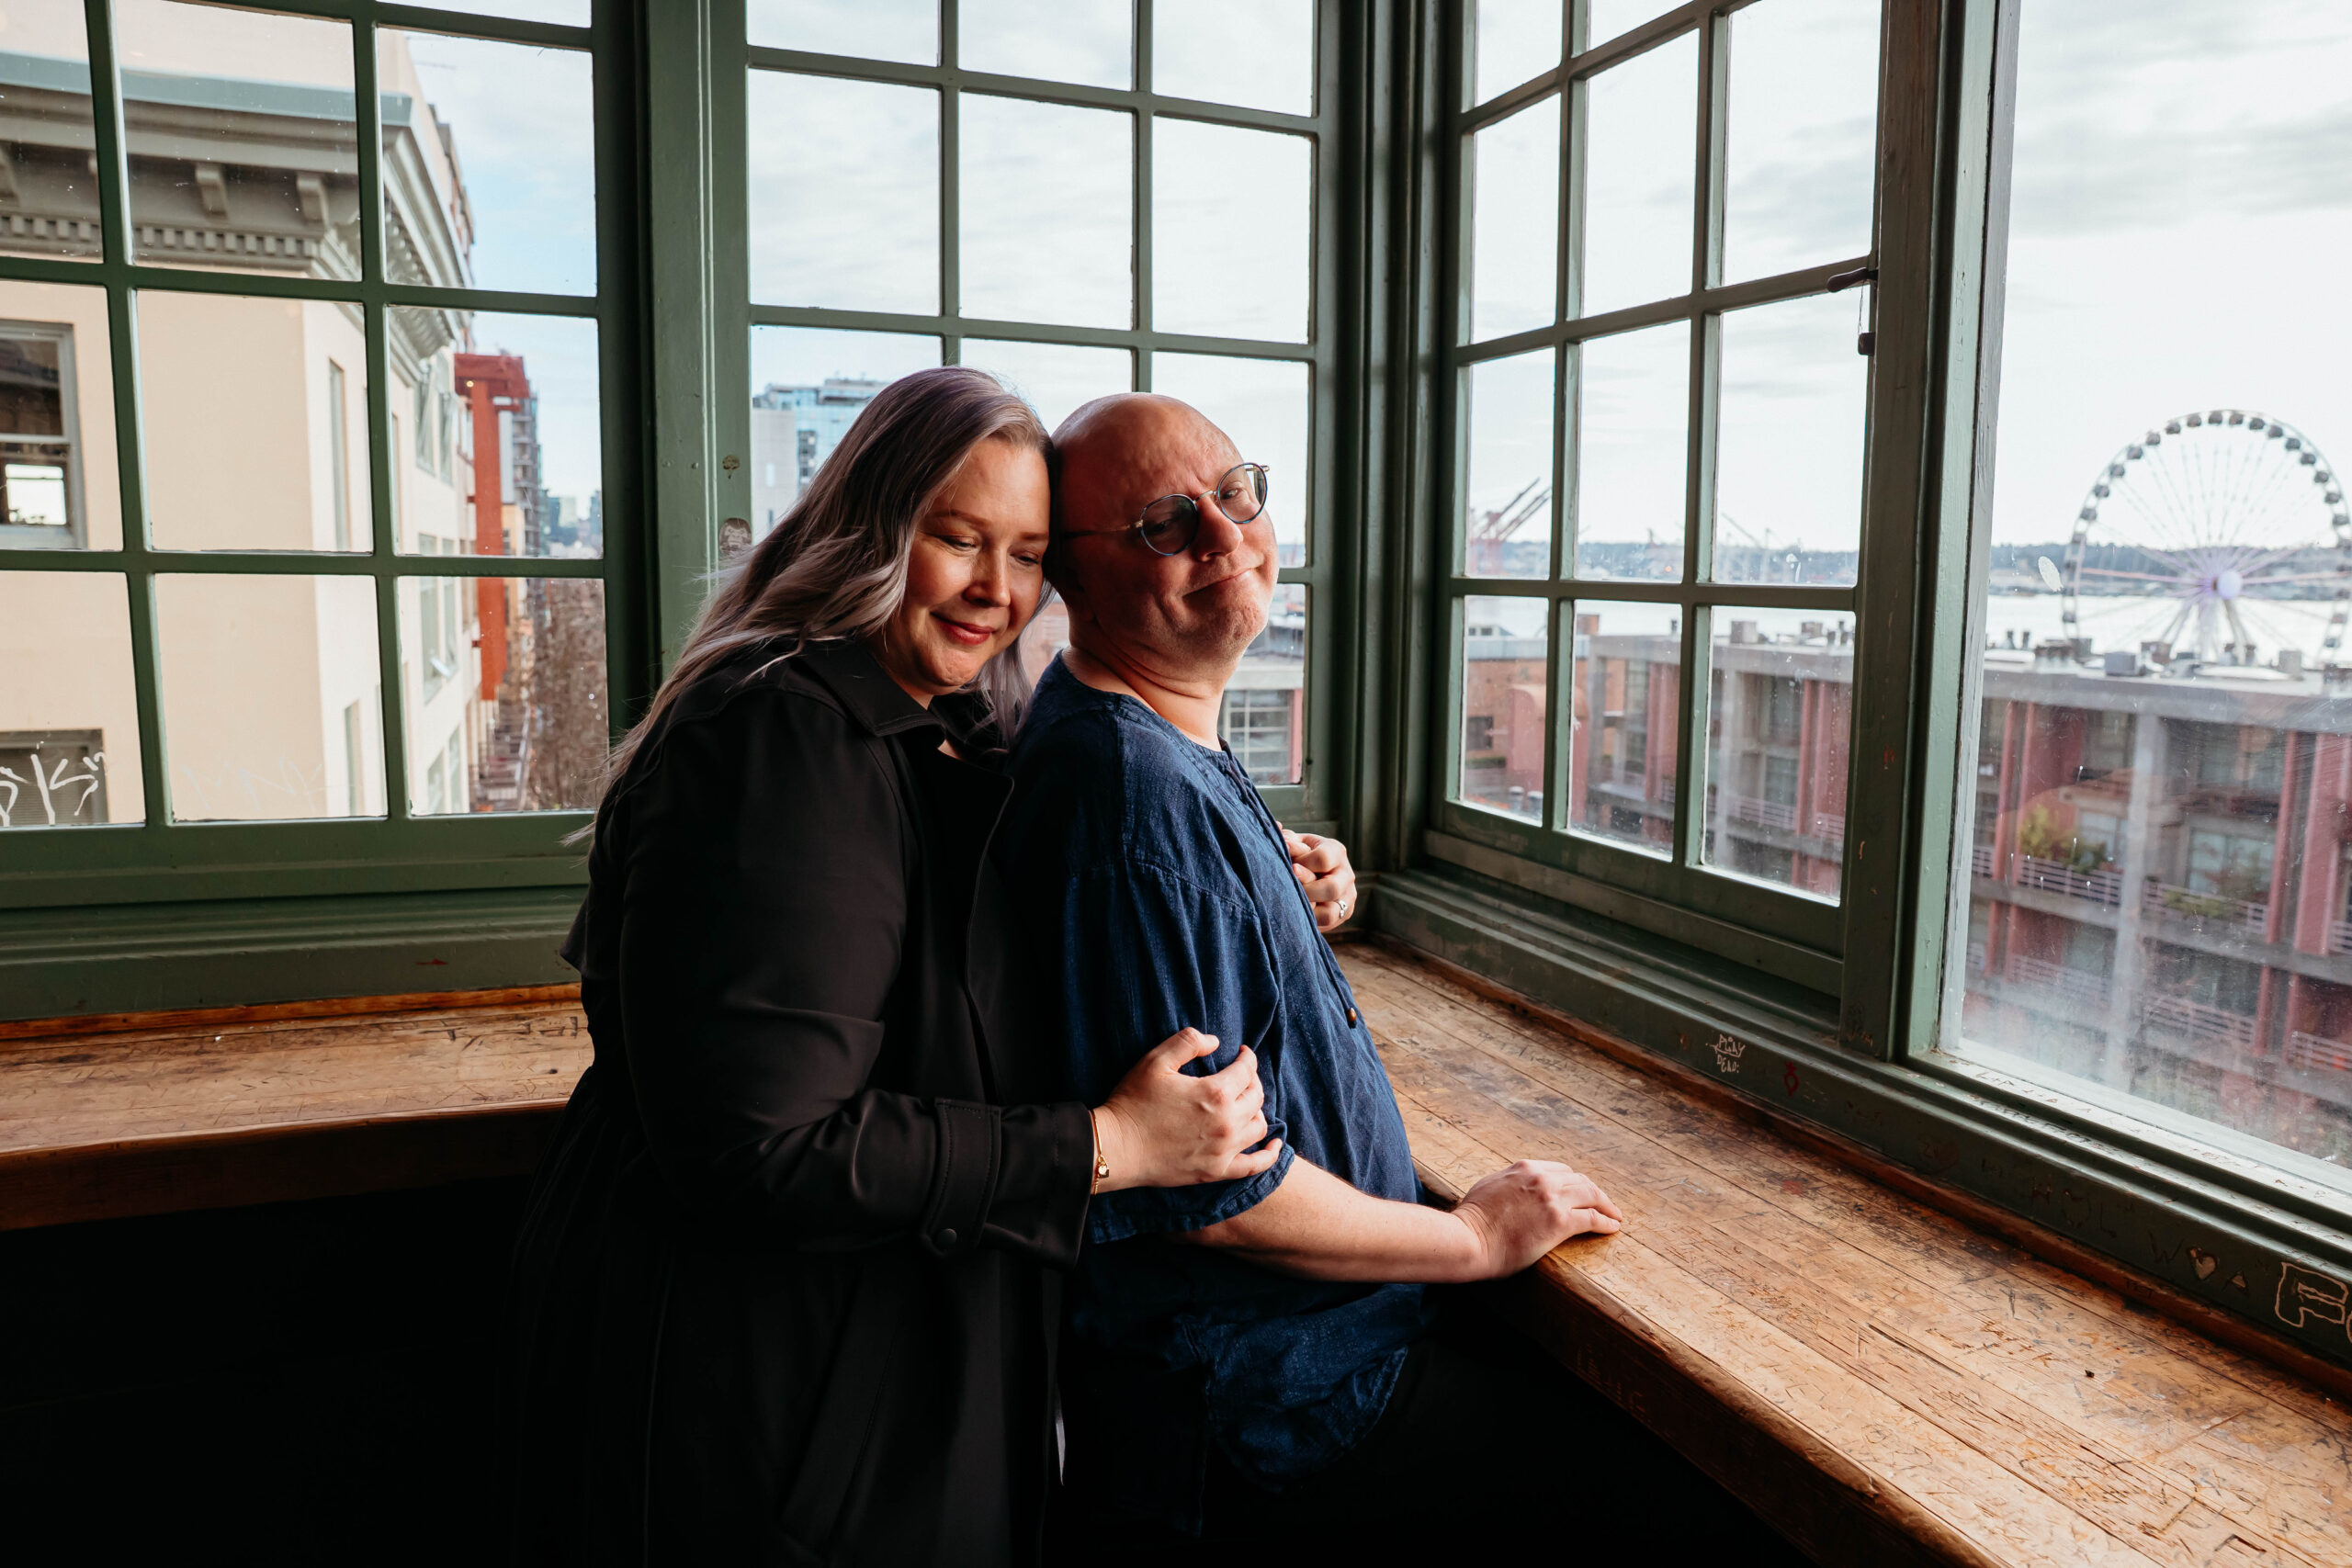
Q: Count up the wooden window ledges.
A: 2